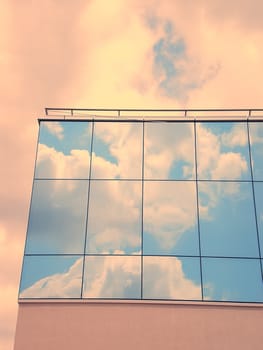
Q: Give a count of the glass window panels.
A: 15